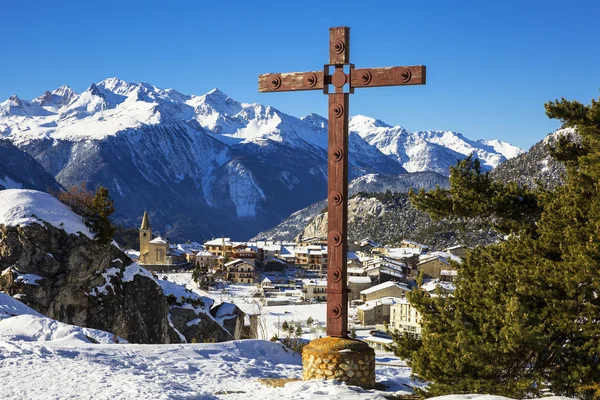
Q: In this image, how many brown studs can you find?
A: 11